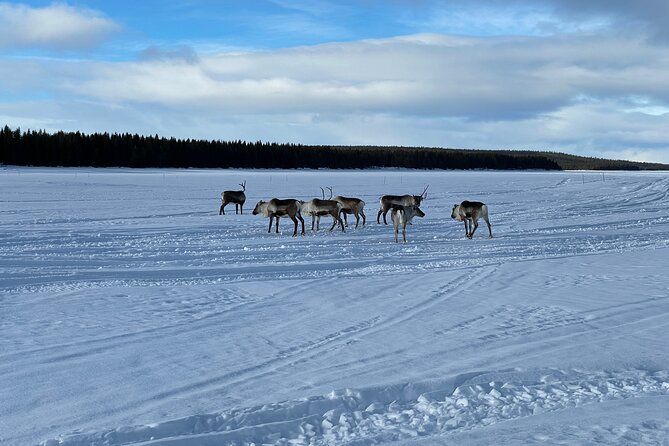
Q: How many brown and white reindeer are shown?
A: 7